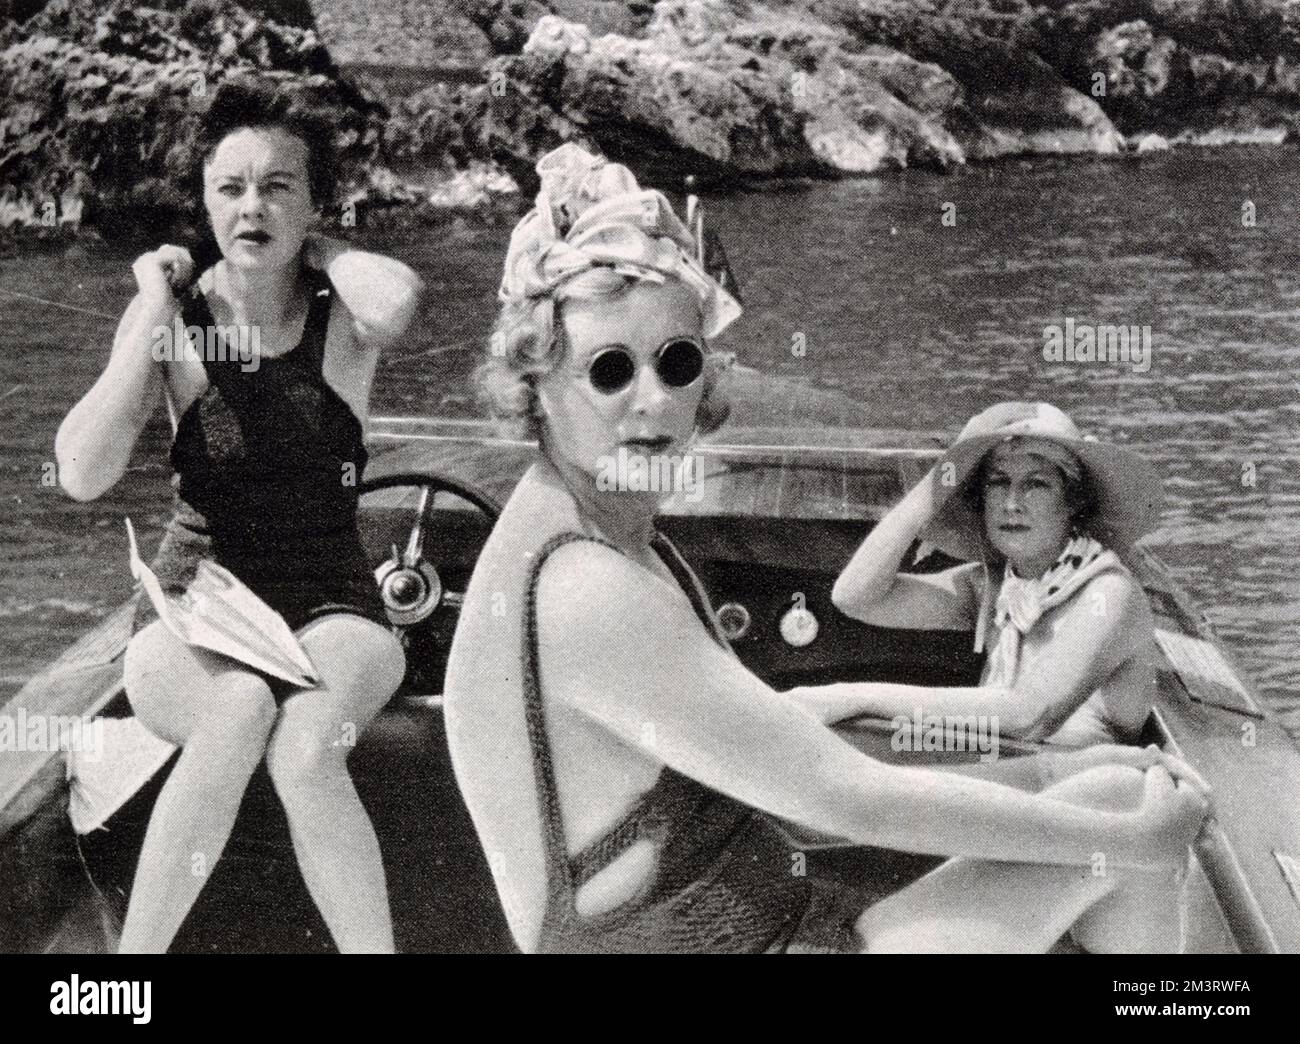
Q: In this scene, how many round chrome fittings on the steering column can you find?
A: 1